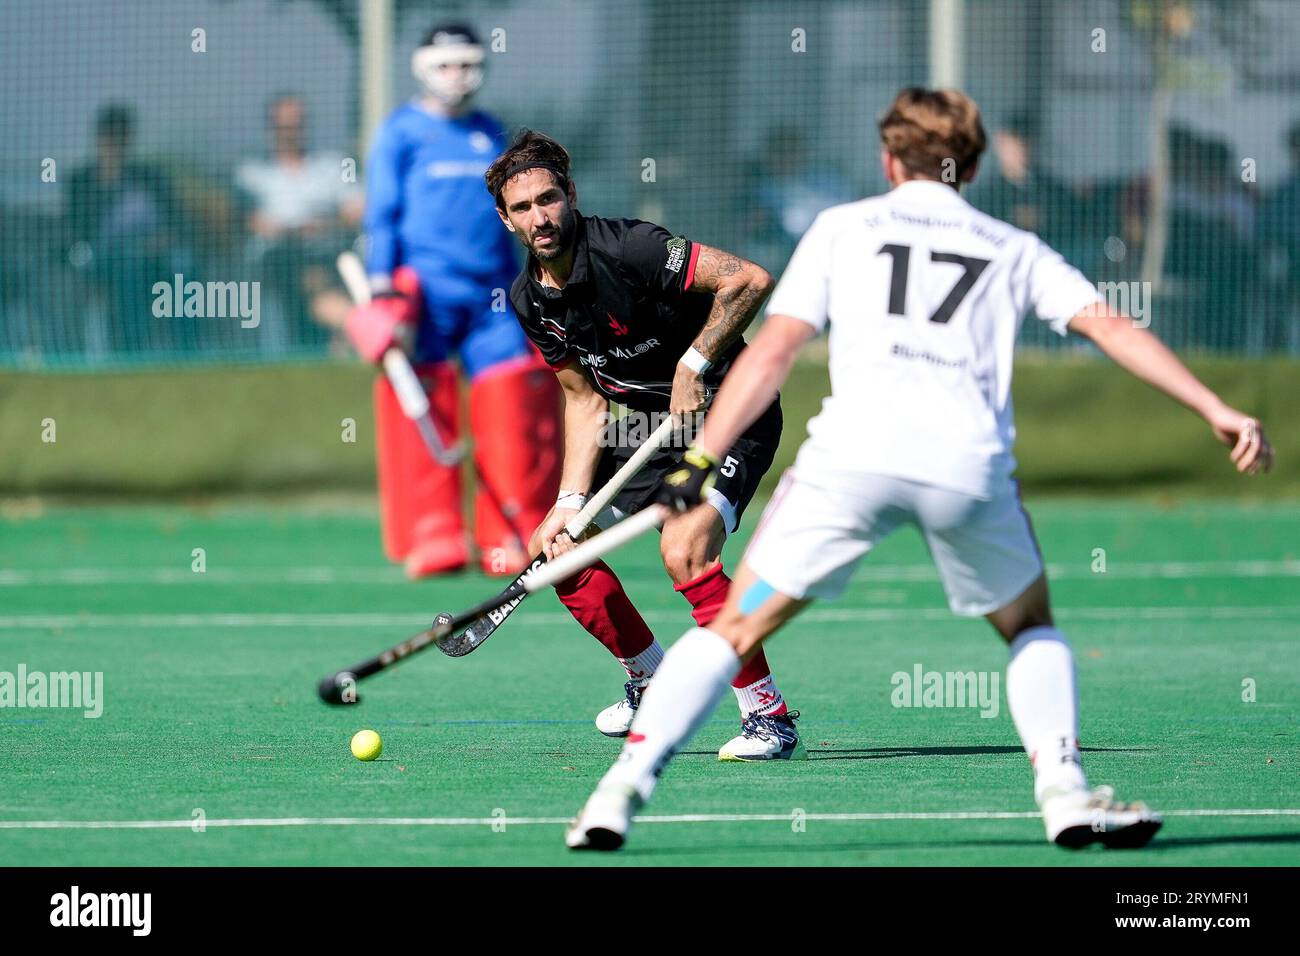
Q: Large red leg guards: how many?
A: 2